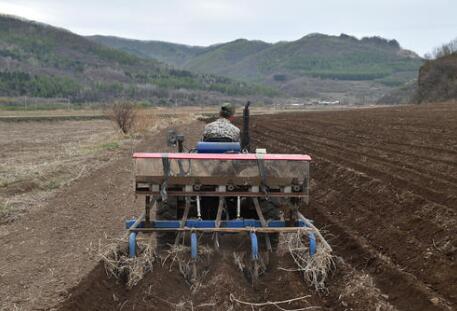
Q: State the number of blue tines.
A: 4